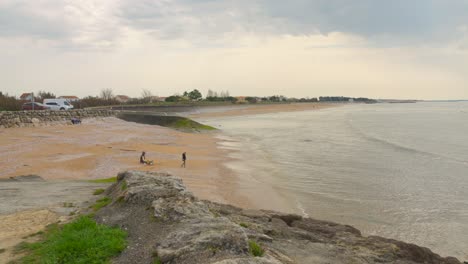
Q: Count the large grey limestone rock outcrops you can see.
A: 1